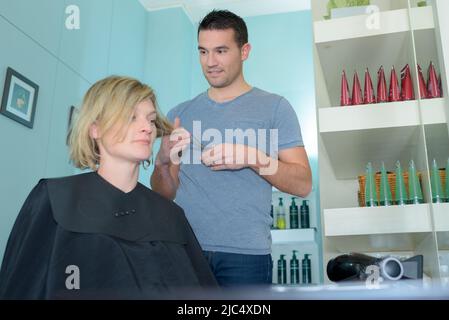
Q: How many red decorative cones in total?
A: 8